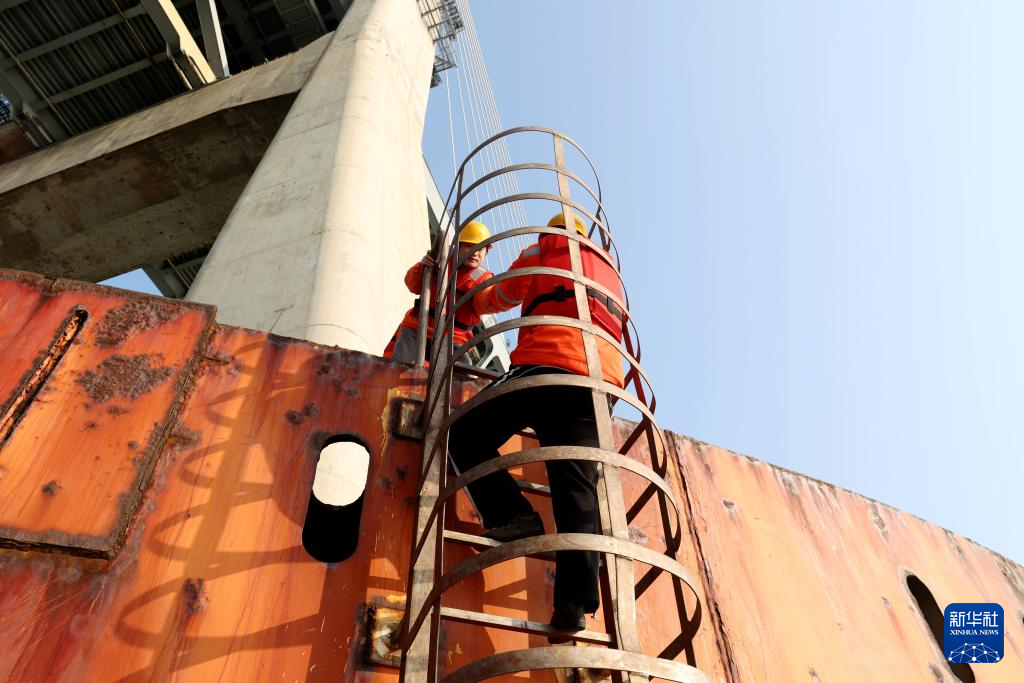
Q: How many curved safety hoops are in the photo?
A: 10